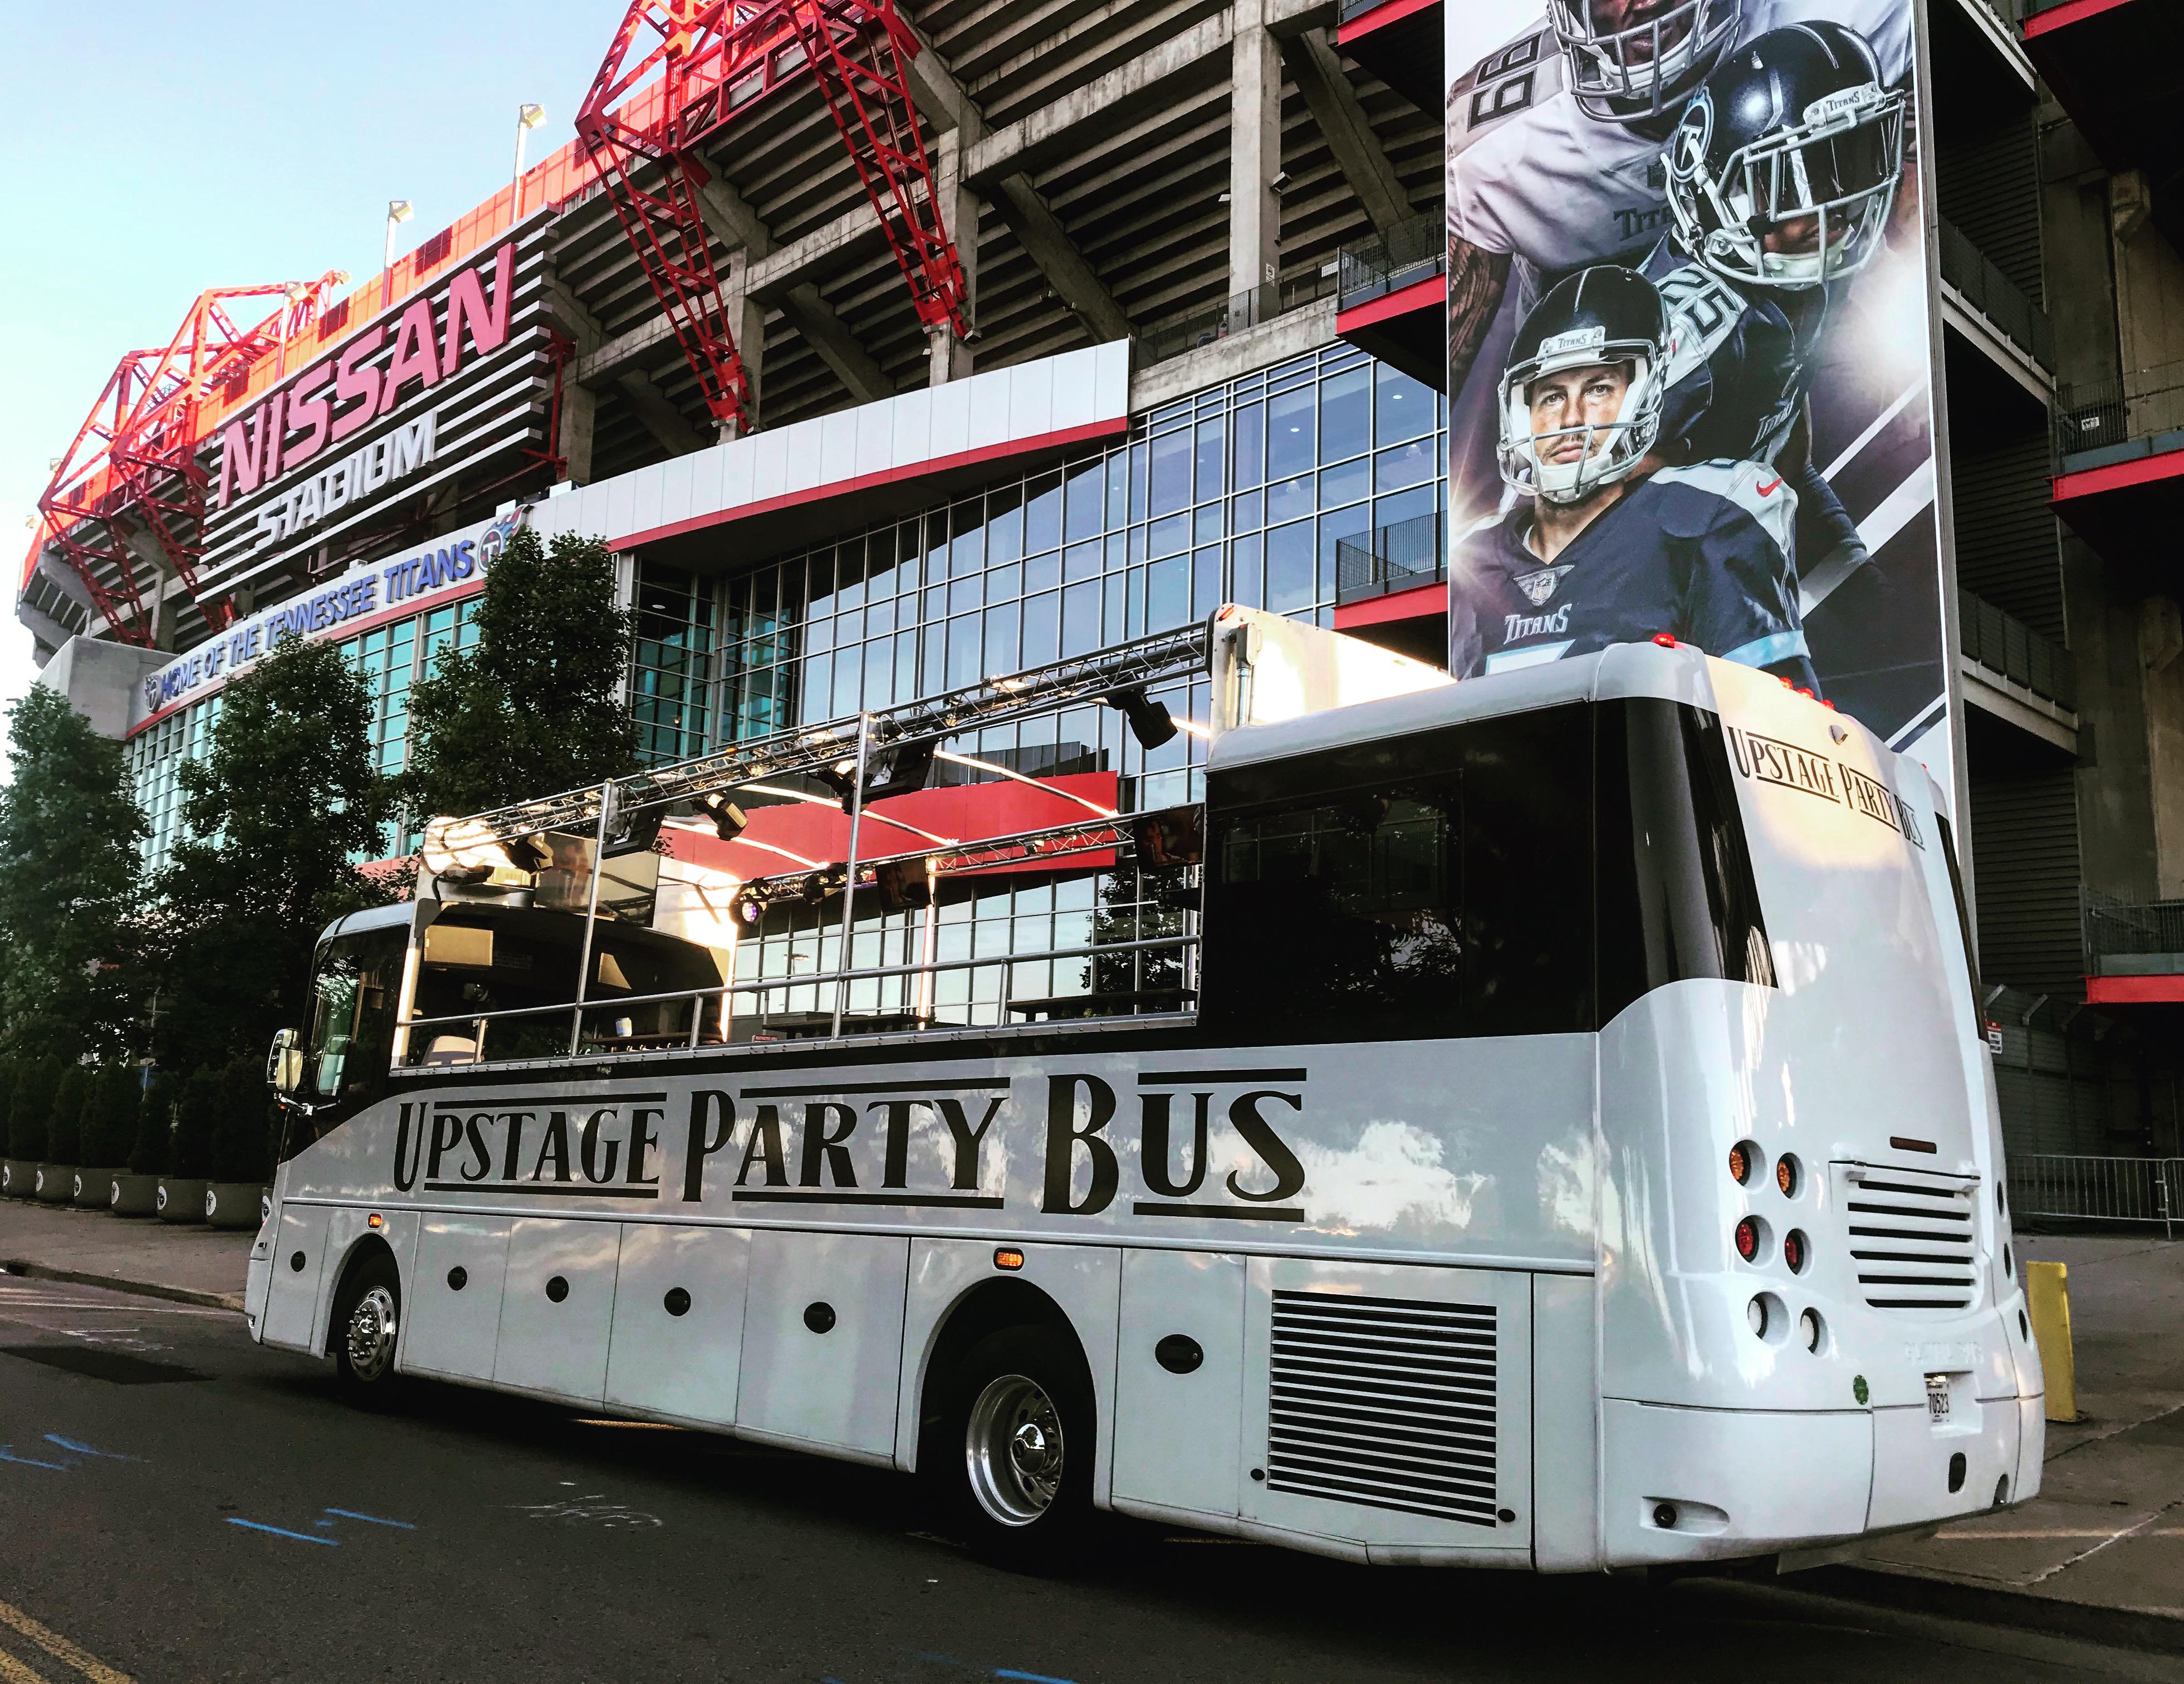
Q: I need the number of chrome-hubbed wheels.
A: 2